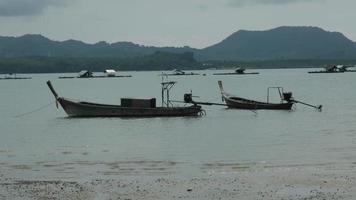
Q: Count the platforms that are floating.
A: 5